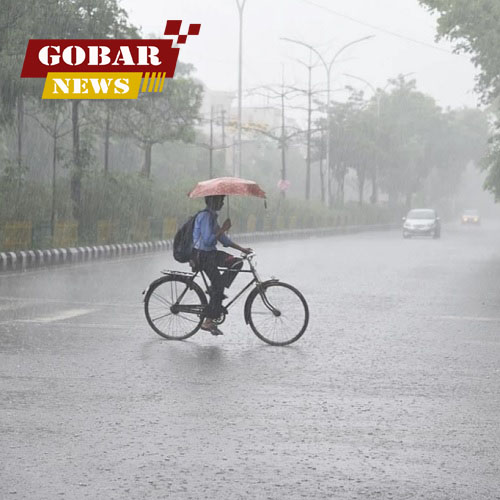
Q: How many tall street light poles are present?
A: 3